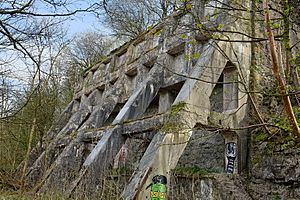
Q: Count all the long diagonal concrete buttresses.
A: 5